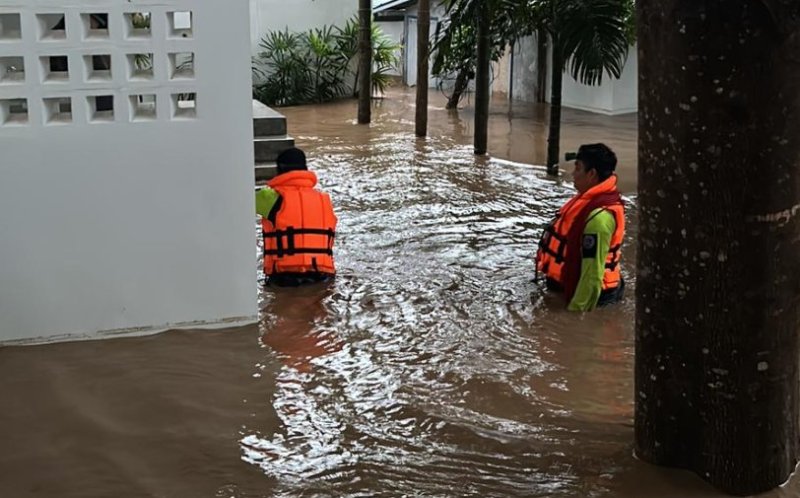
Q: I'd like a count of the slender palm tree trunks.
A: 4